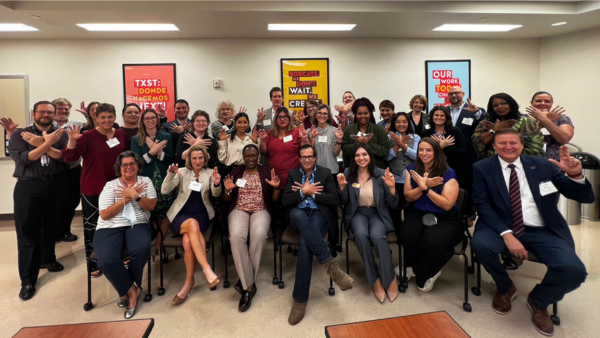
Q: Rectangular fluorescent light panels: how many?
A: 4